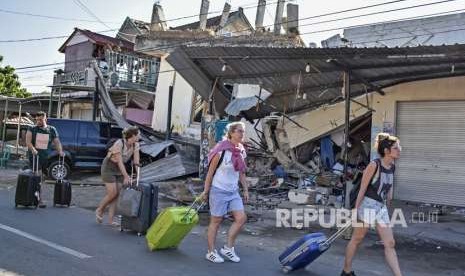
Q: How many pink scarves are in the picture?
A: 1